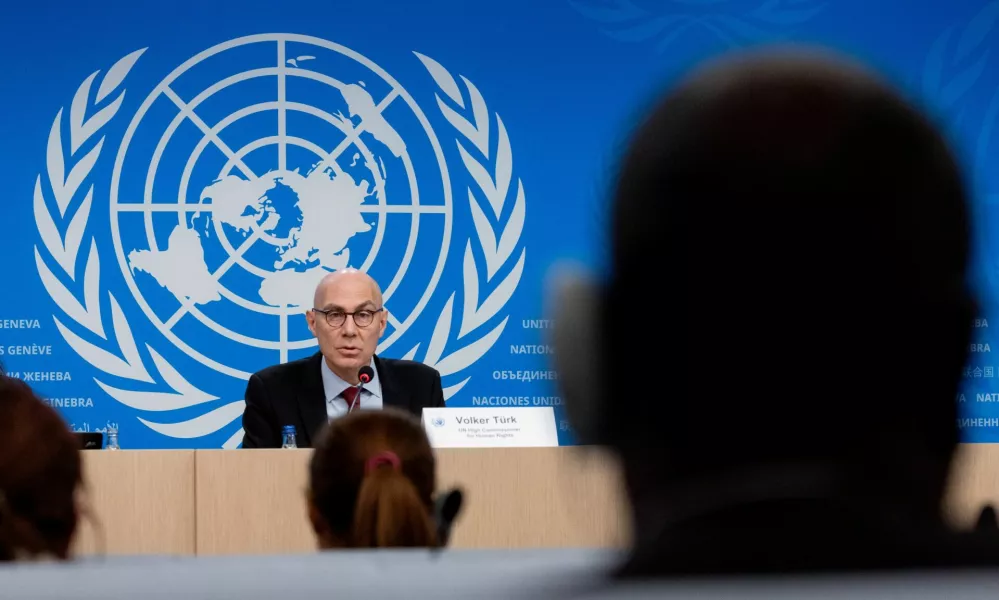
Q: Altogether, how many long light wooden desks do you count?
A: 1